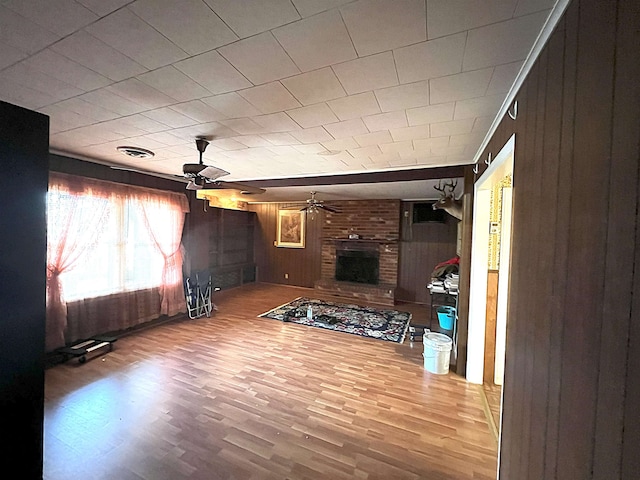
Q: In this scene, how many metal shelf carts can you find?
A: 1